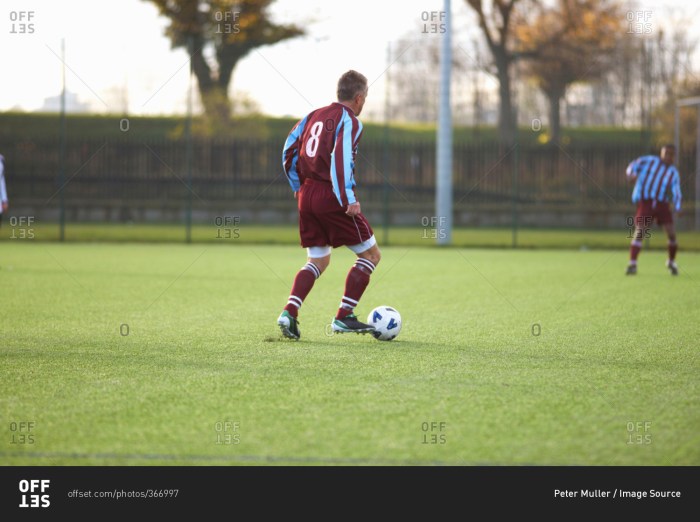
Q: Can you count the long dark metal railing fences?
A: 1